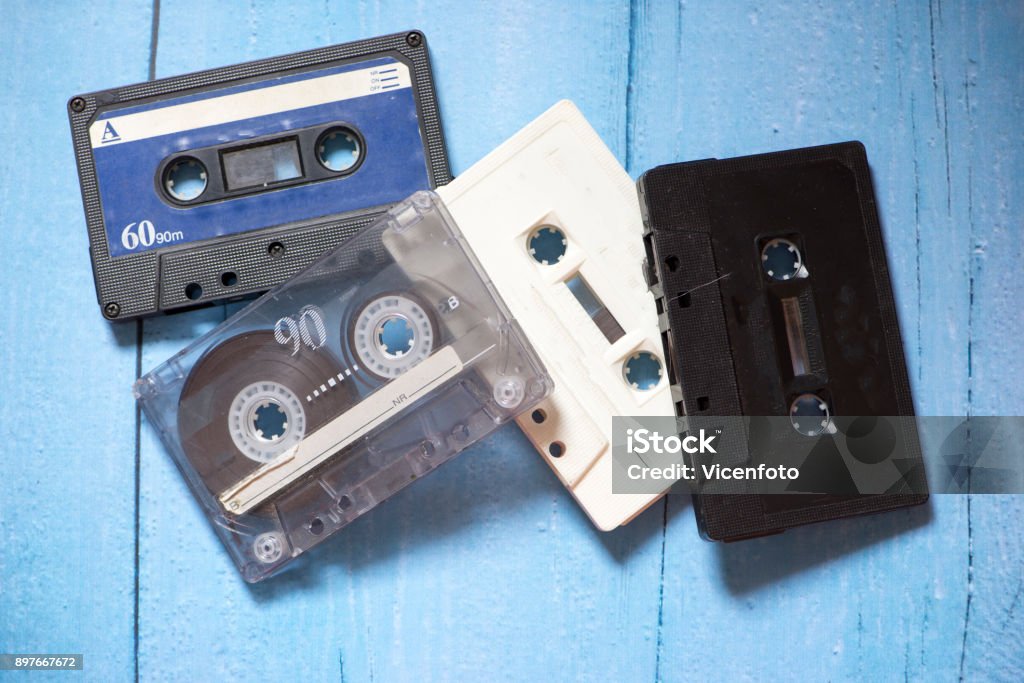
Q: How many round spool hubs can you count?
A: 8